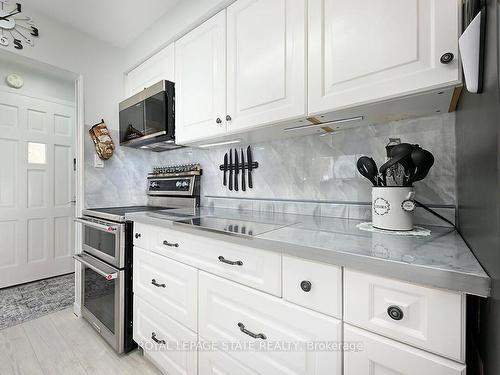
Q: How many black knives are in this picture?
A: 5